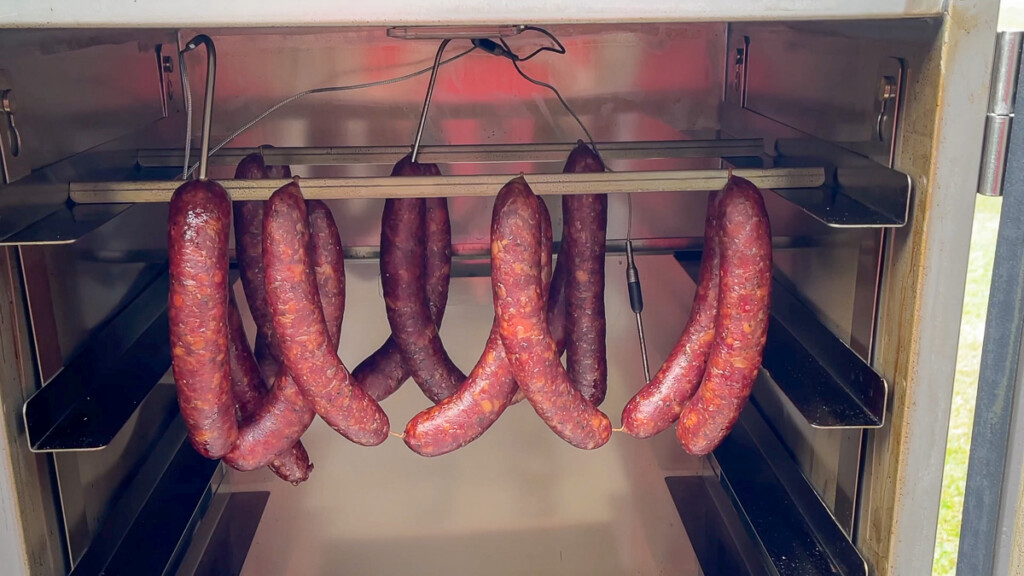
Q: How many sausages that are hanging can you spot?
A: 14